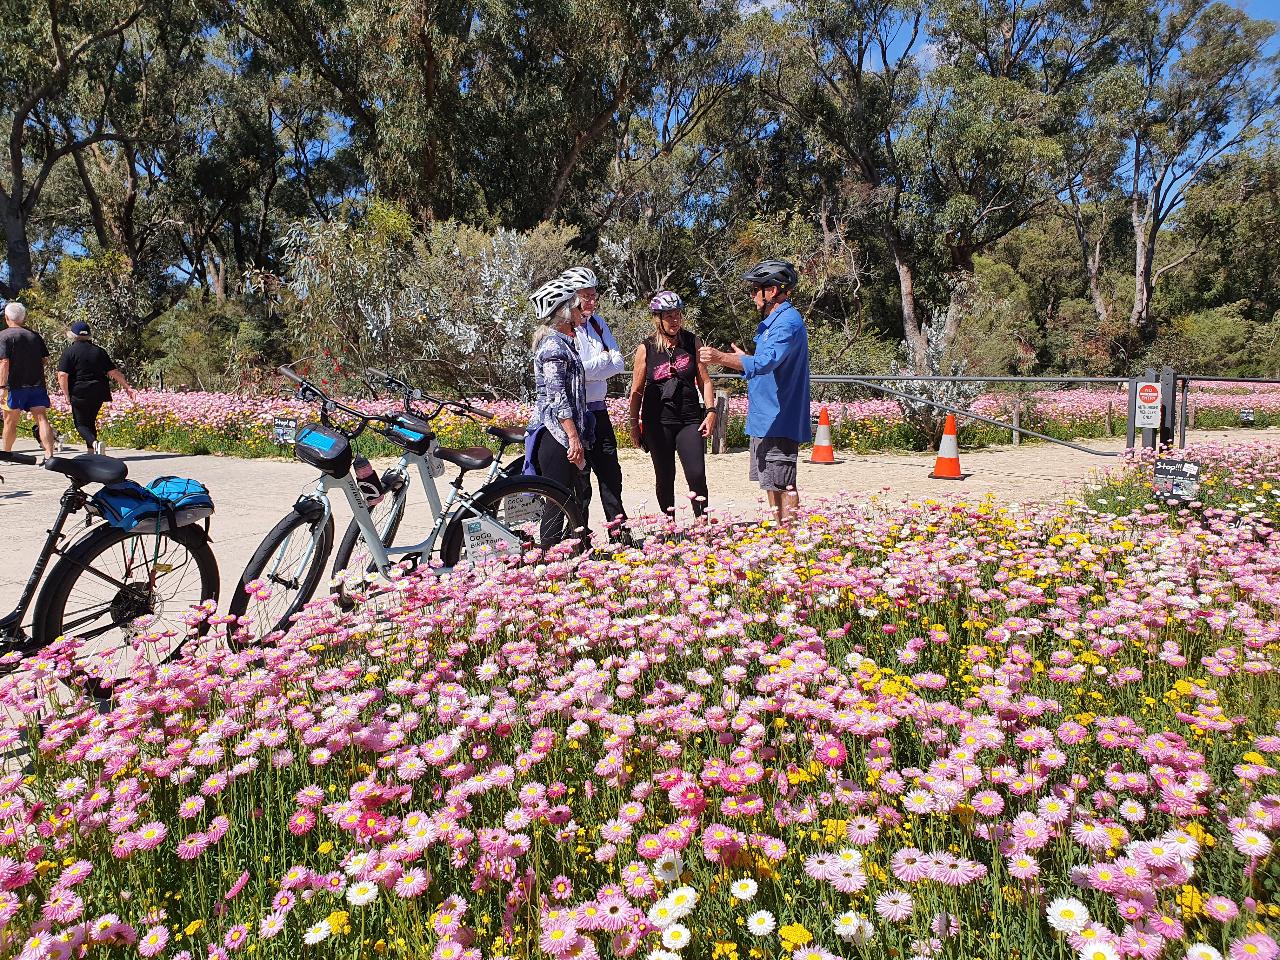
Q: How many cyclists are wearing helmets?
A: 4